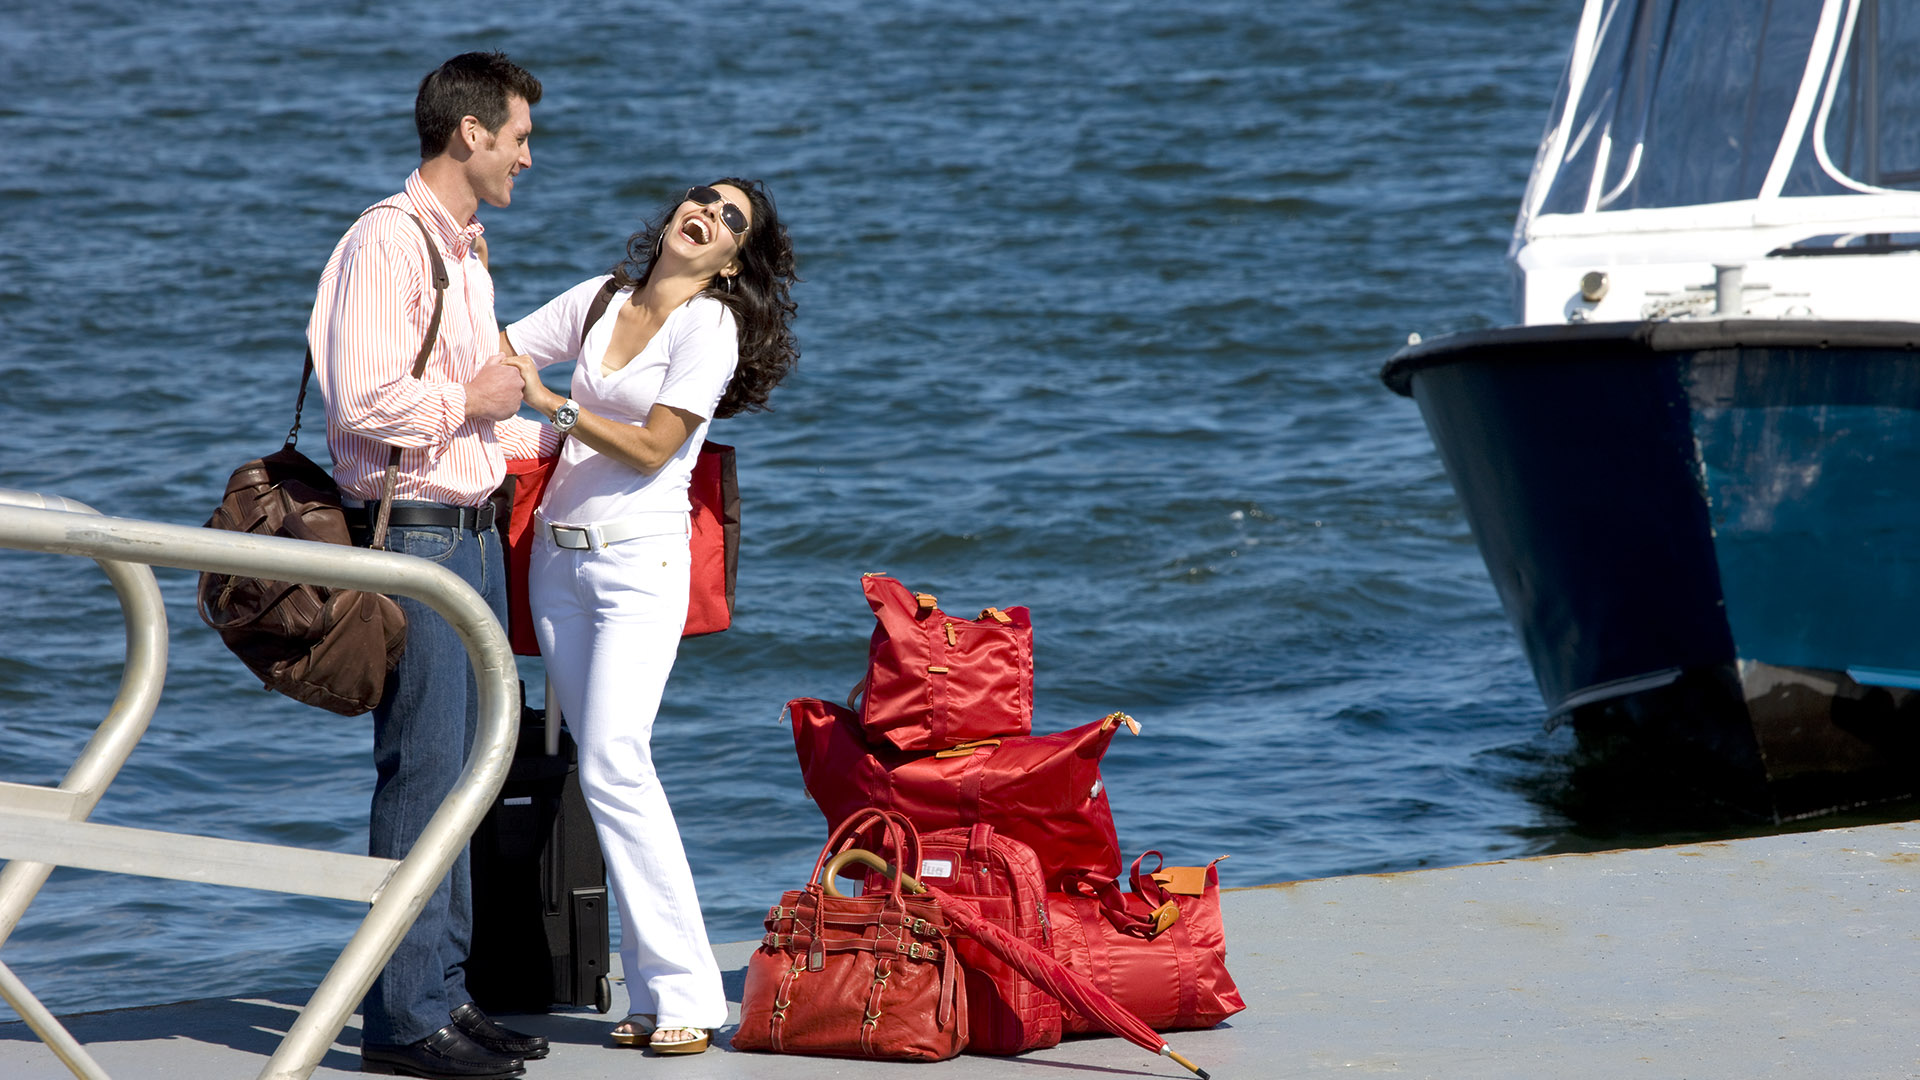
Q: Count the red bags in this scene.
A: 6